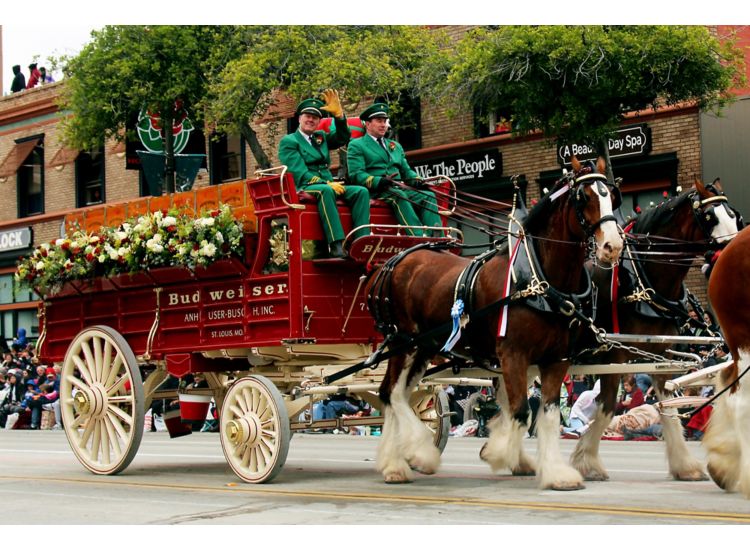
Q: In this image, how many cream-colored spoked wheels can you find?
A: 3